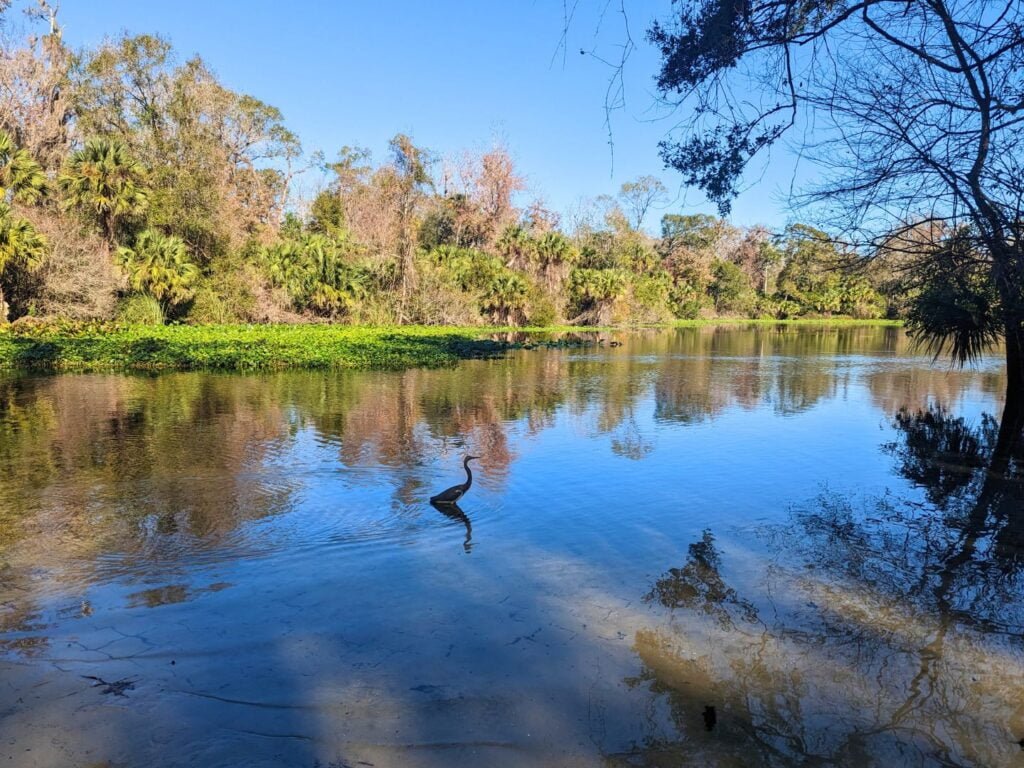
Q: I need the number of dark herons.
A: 1